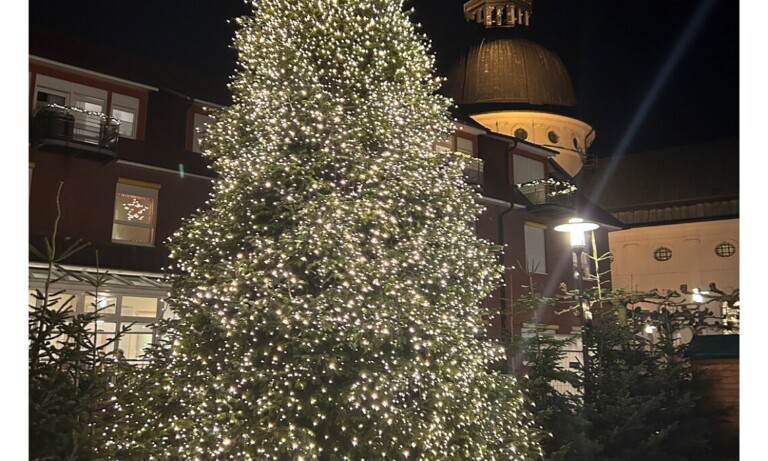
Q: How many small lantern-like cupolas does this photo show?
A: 1